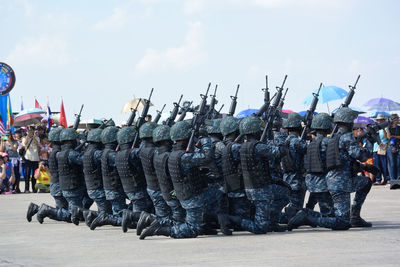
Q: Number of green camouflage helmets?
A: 14